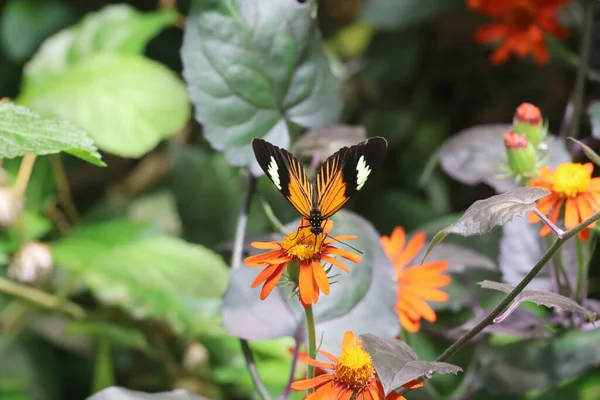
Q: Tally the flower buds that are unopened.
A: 2